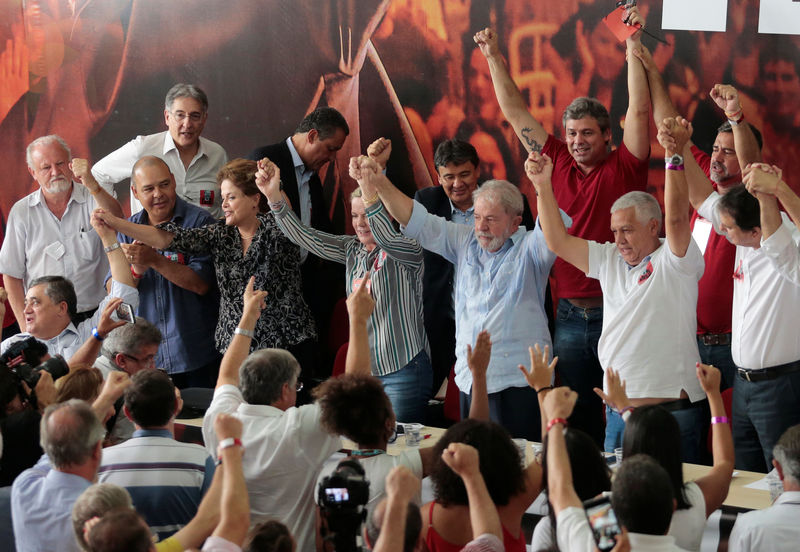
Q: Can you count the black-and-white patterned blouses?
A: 1